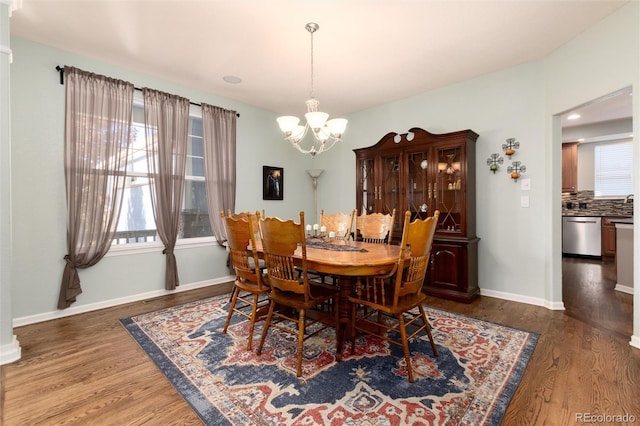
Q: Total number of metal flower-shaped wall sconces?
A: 3